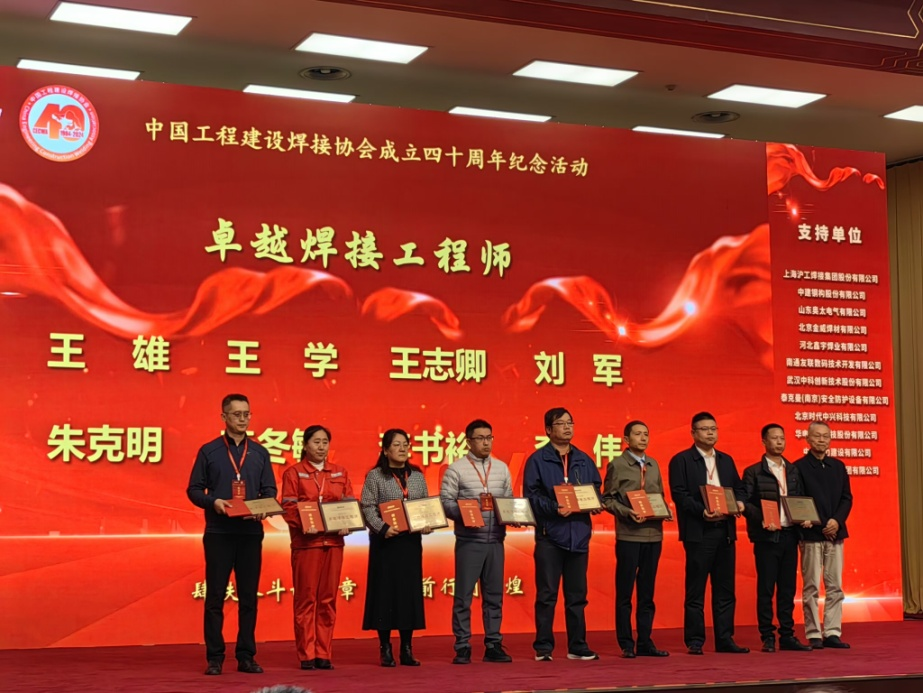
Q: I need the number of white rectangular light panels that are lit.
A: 9